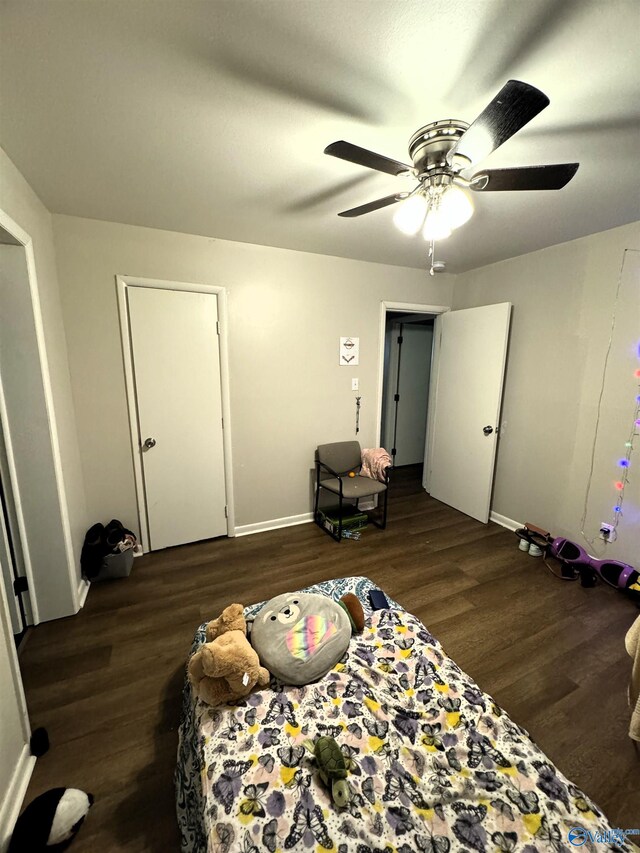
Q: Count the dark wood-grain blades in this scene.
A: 4